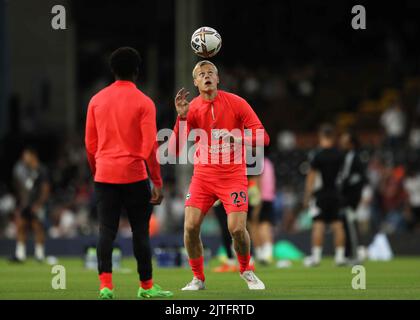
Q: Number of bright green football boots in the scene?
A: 2